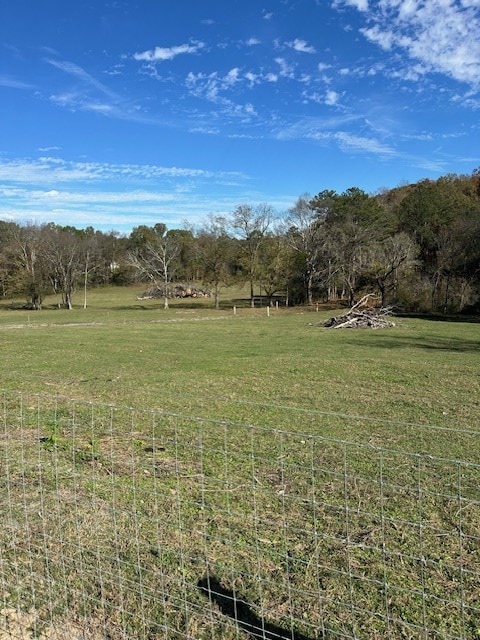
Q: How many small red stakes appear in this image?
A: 0